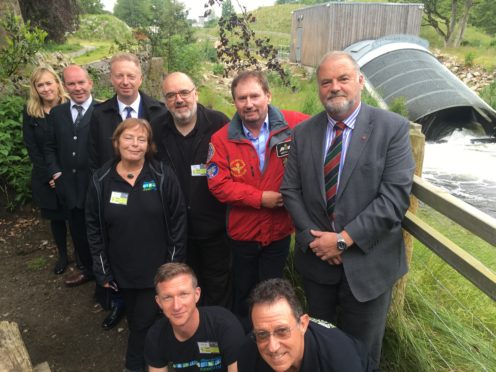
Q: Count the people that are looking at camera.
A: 9